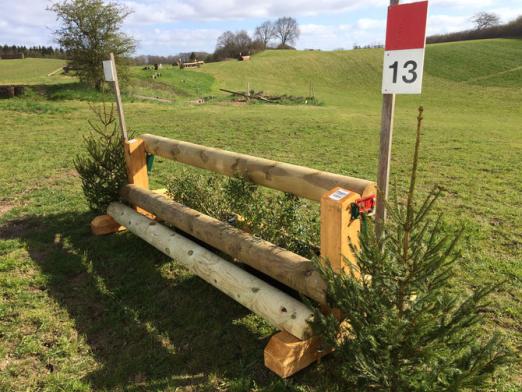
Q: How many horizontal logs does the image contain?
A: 3